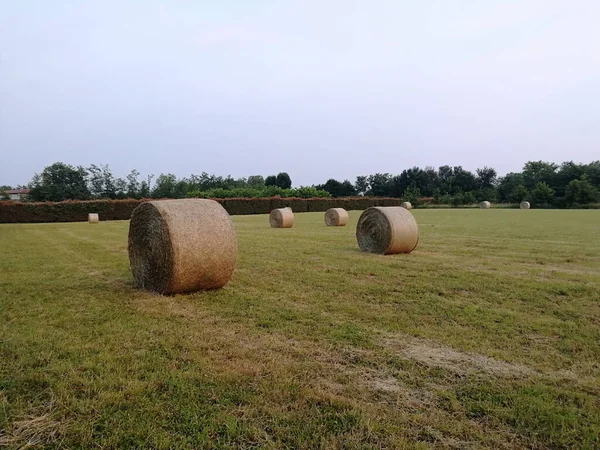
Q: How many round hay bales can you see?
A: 8